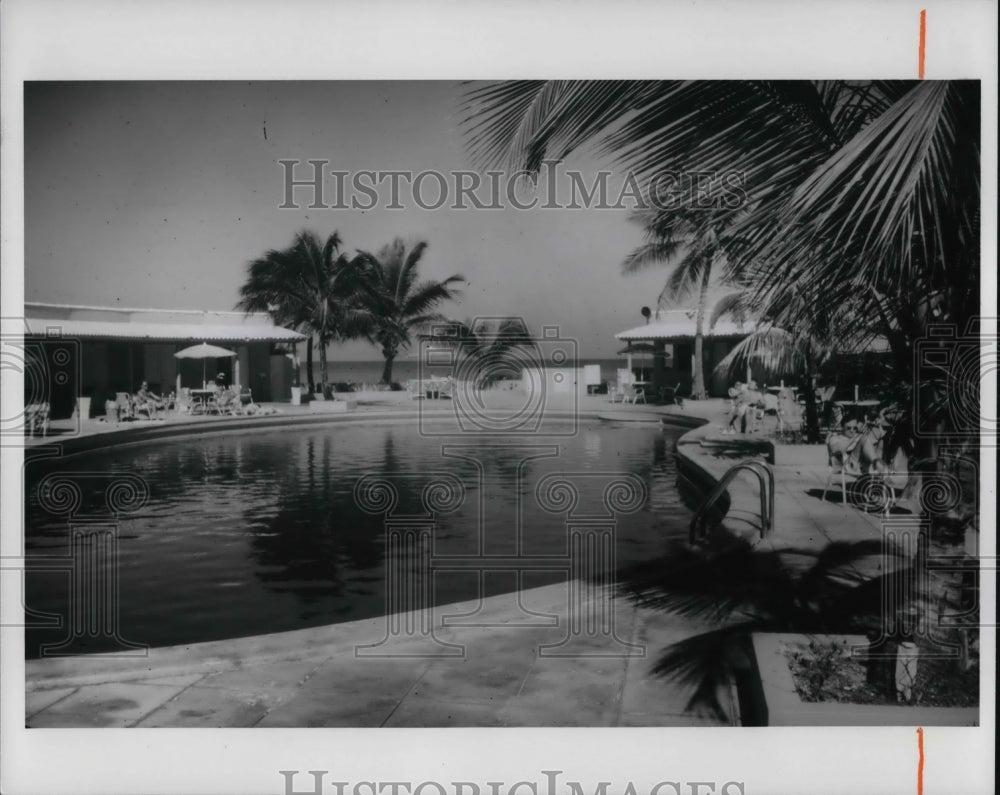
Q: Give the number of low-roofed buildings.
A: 2